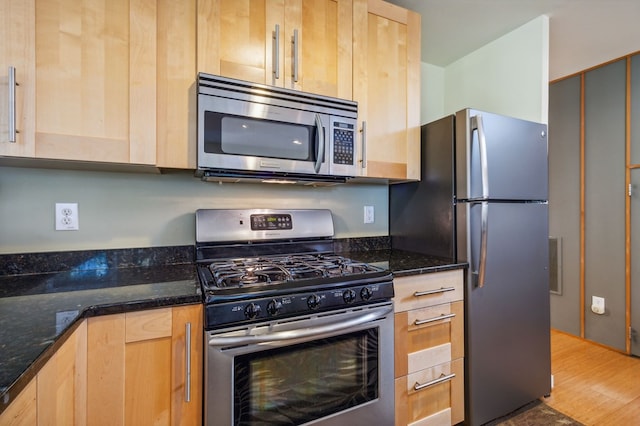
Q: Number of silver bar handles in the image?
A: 8